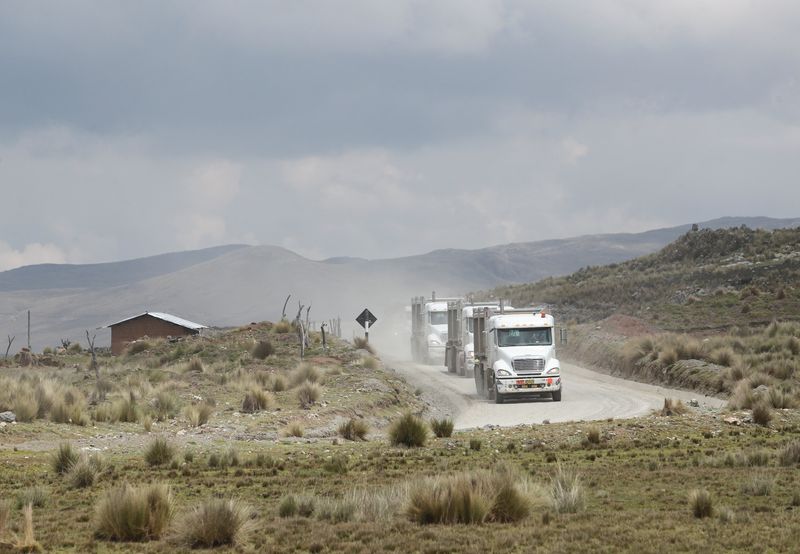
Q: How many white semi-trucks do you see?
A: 3